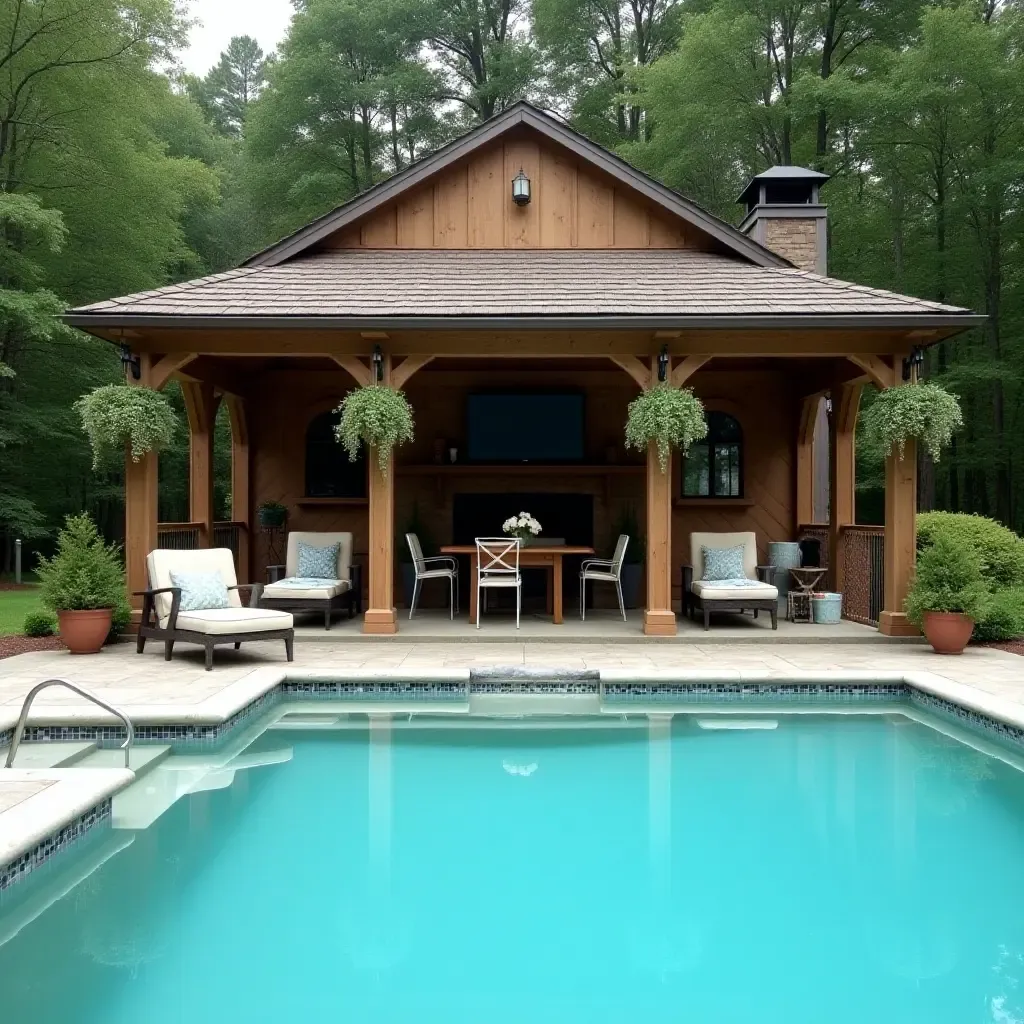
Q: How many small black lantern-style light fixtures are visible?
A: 5